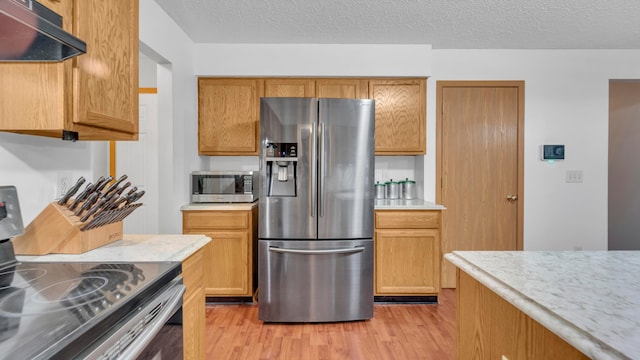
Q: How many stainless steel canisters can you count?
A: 3